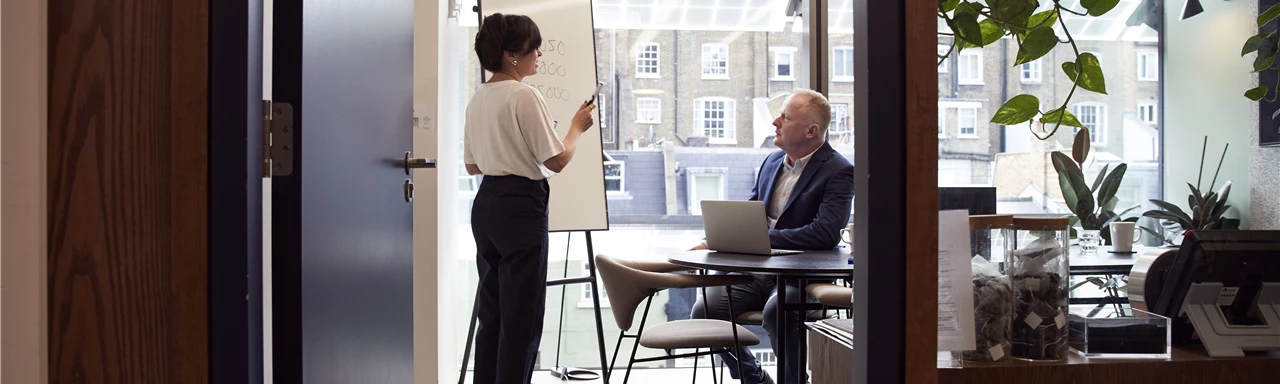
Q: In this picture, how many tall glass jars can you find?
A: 2